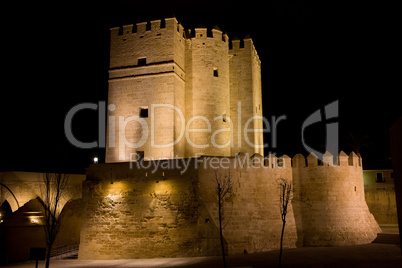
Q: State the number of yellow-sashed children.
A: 0